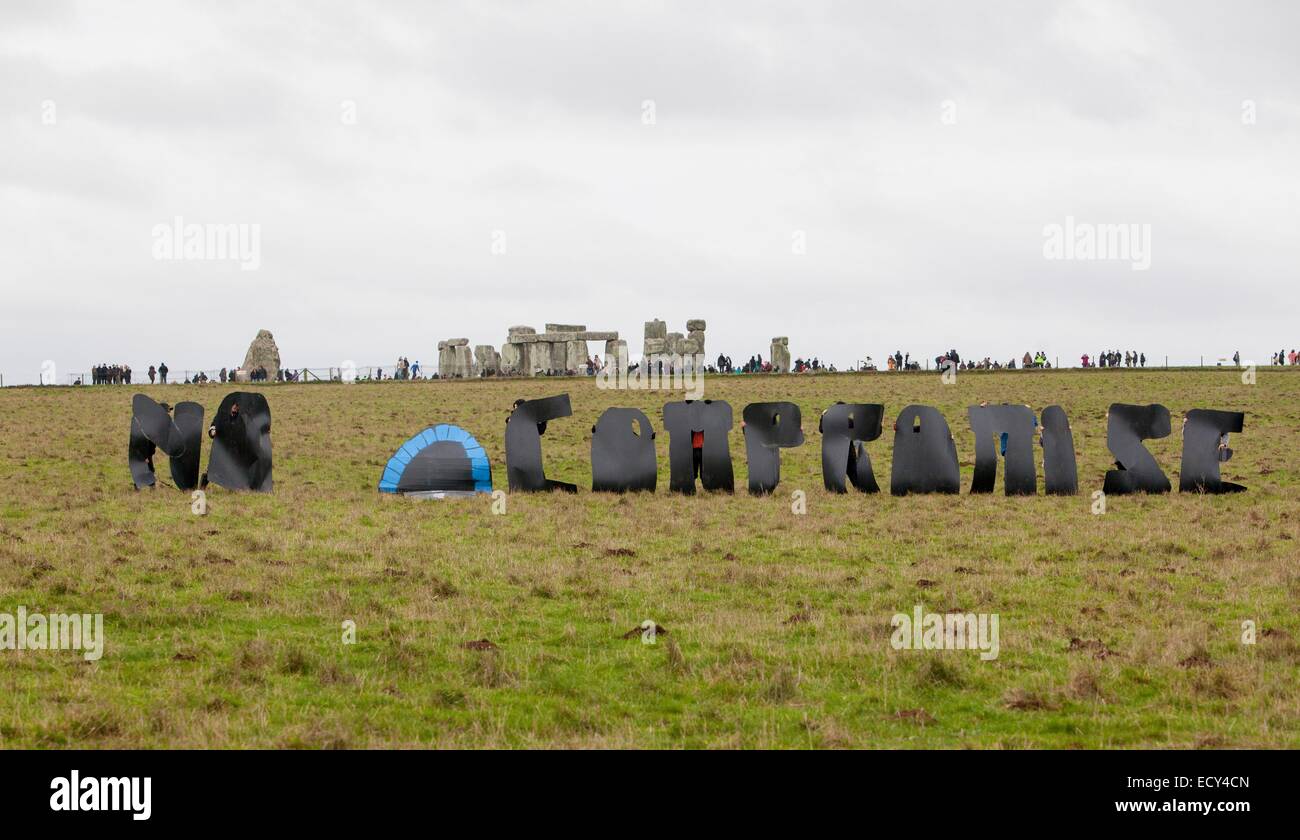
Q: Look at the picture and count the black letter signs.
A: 12